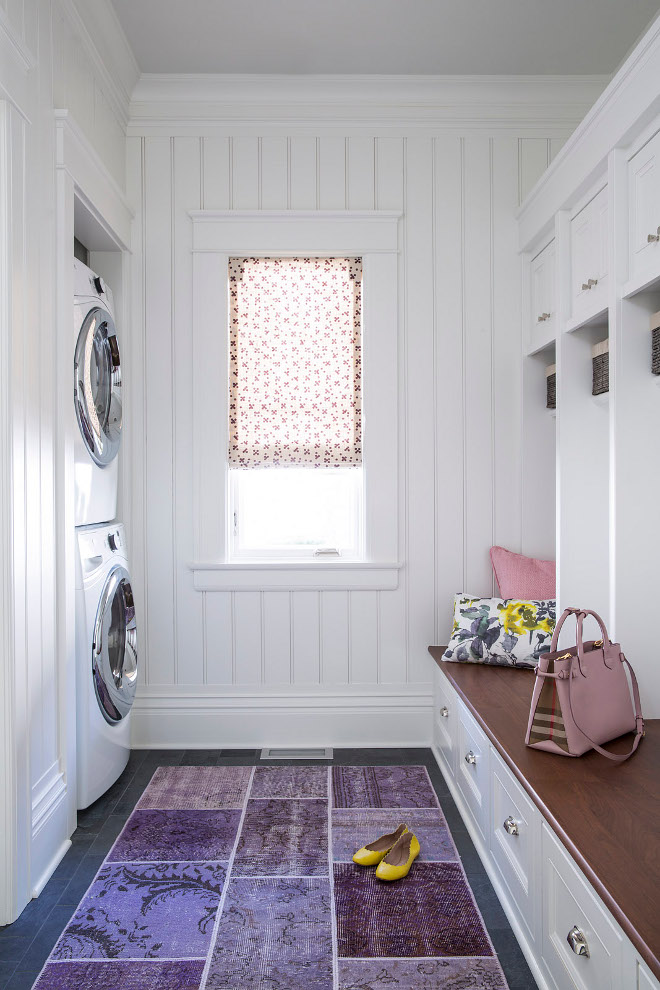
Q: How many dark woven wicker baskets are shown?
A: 3